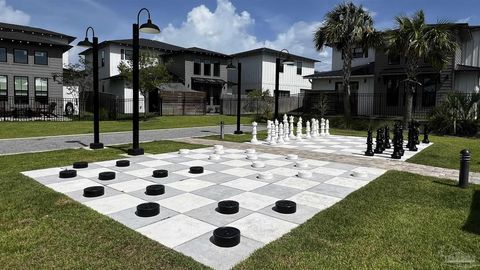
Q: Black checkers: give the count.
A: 12